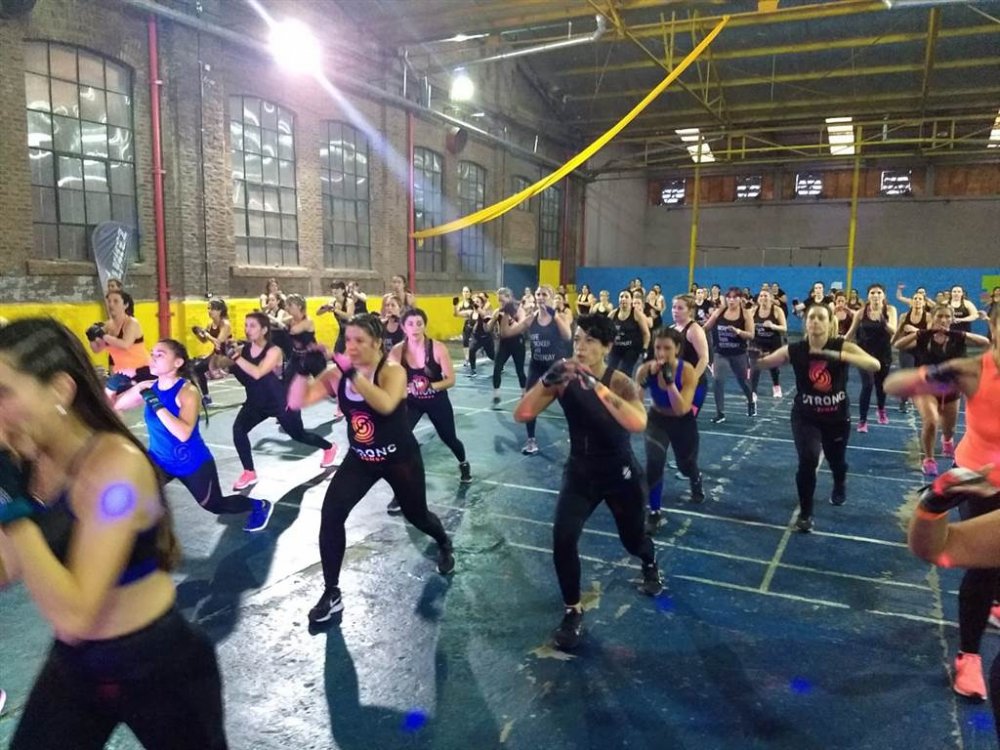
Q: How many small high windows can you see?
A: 4